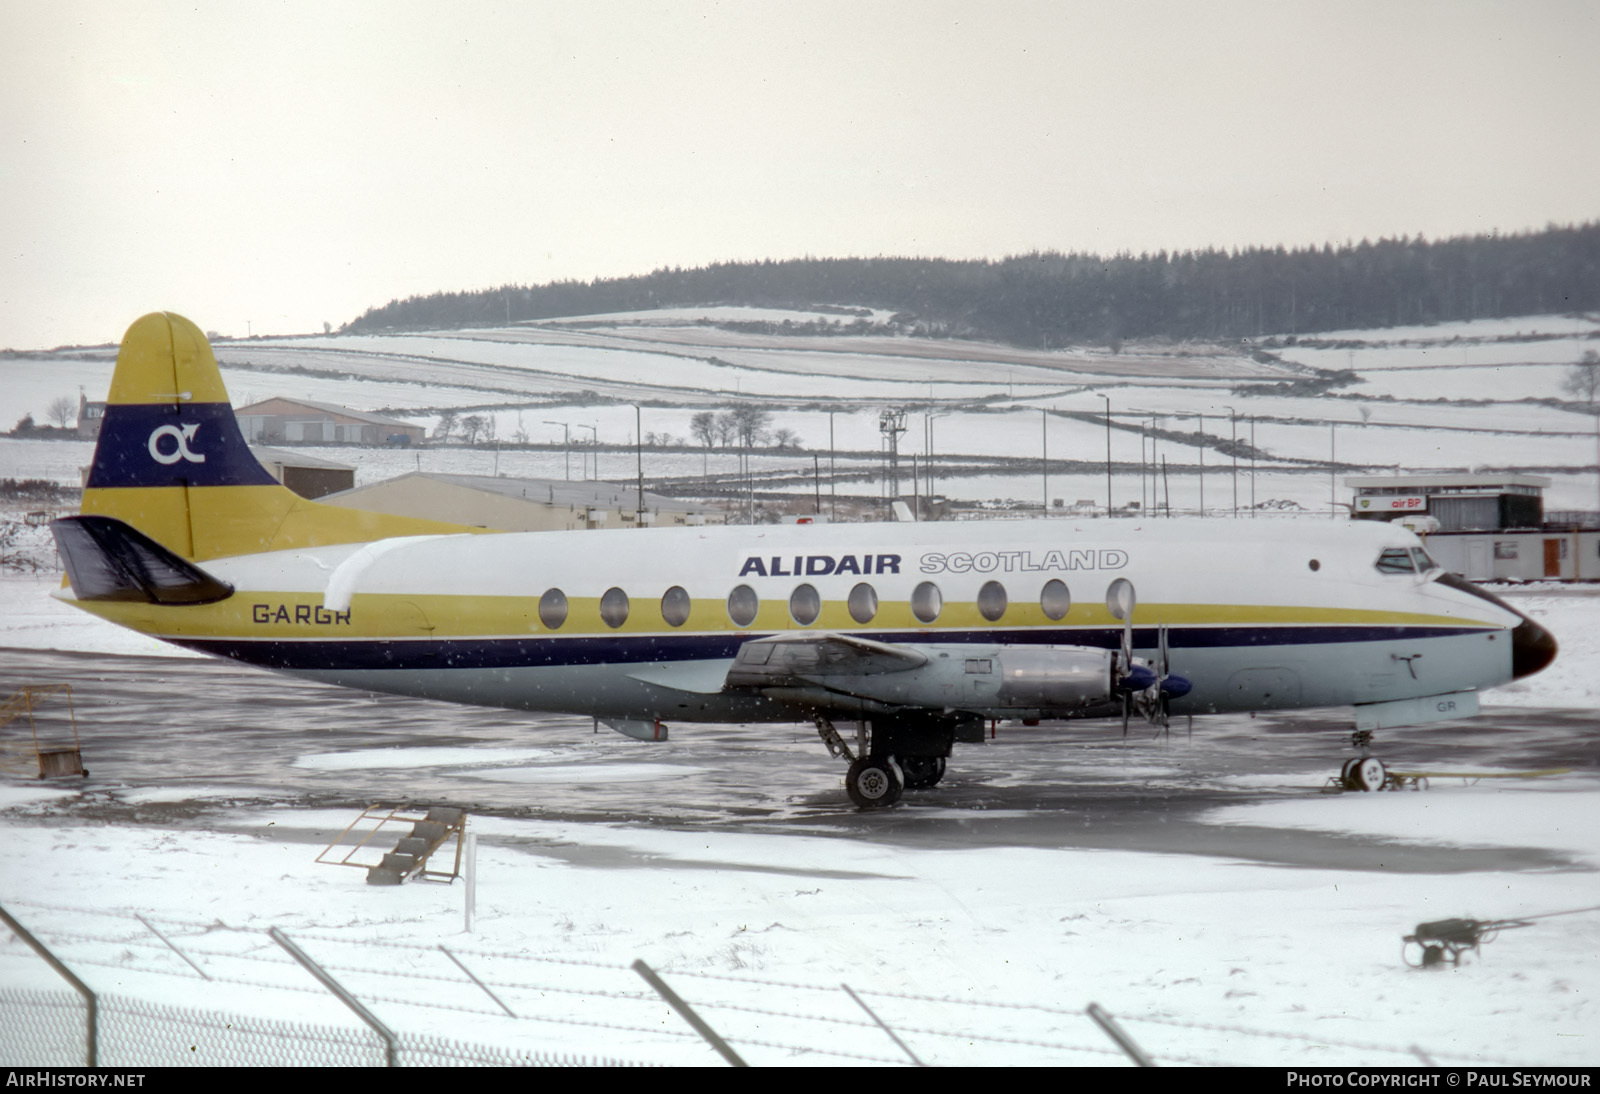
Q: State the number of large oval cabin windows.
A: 10